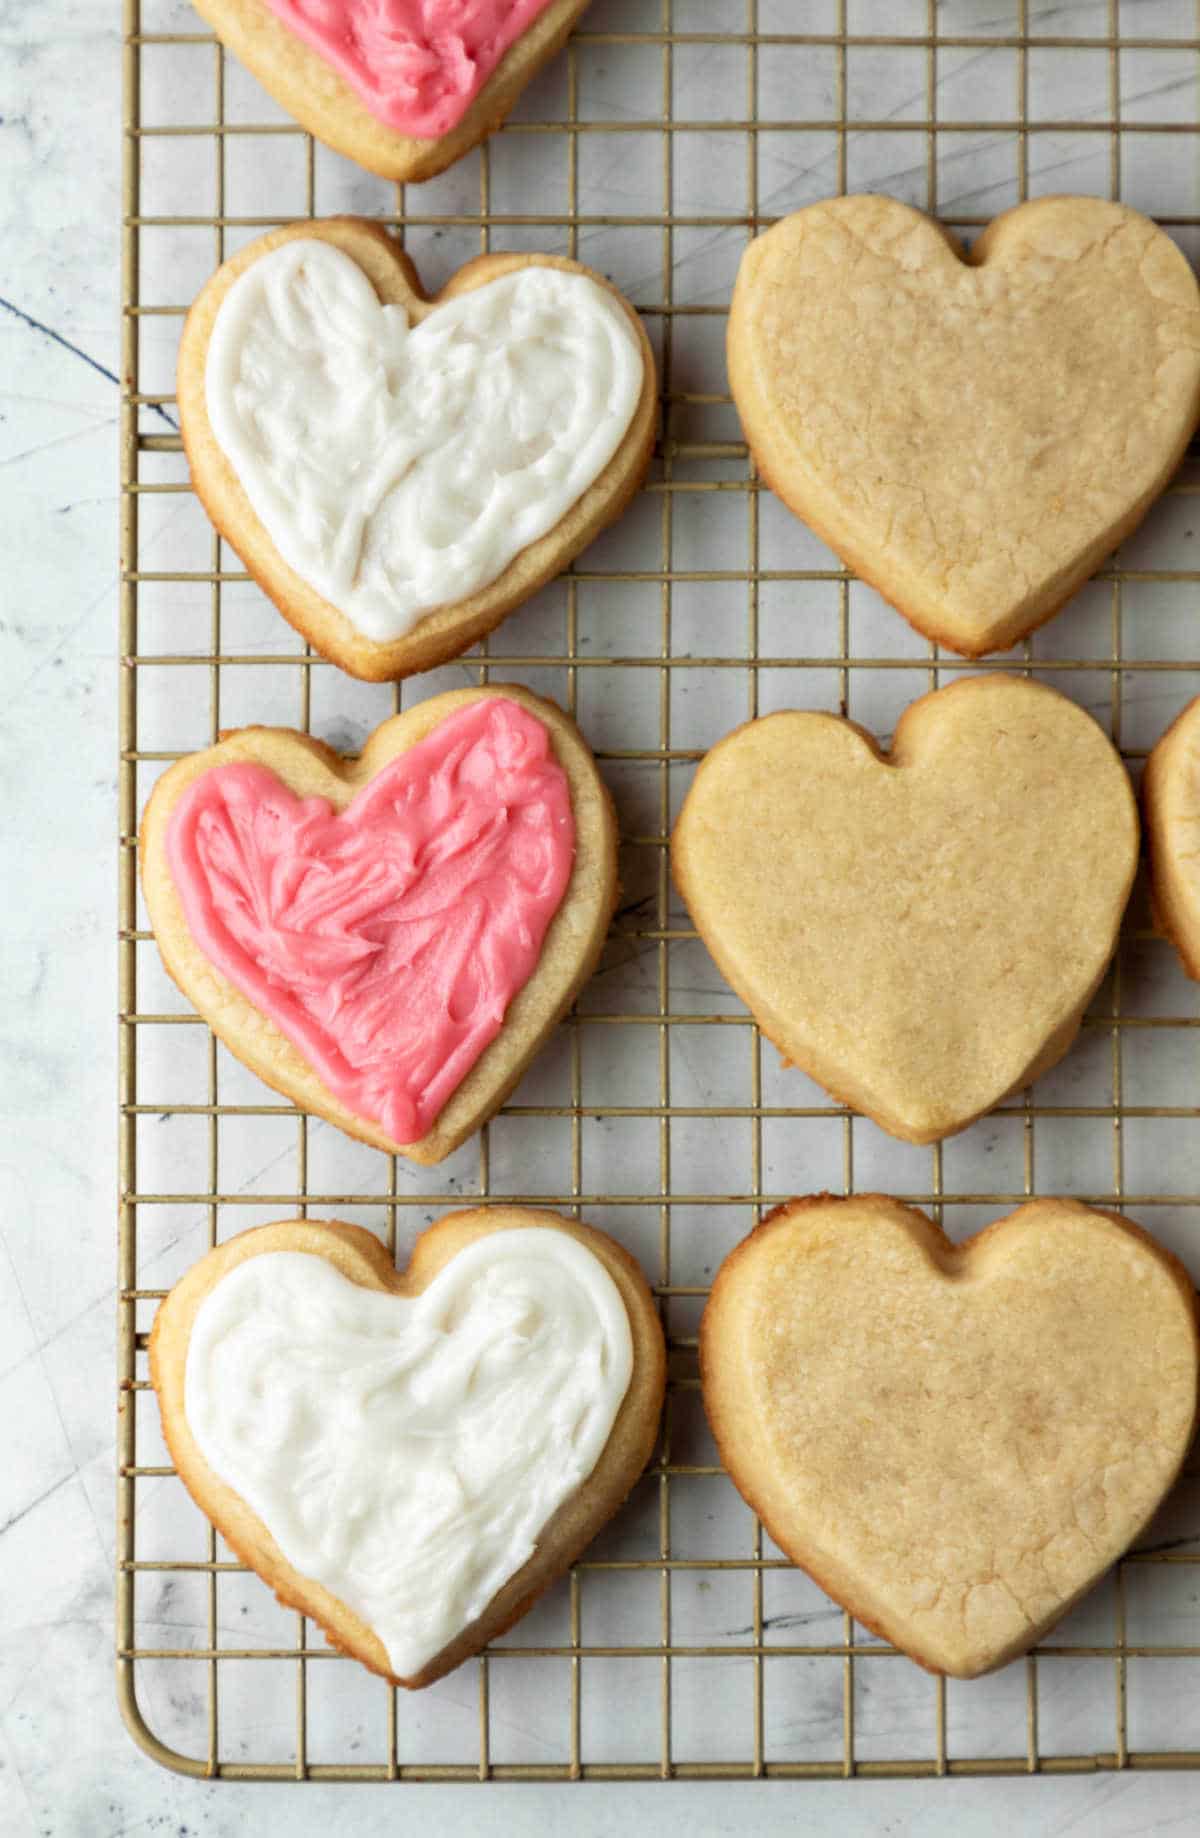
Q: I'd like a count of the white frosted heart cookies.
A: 2